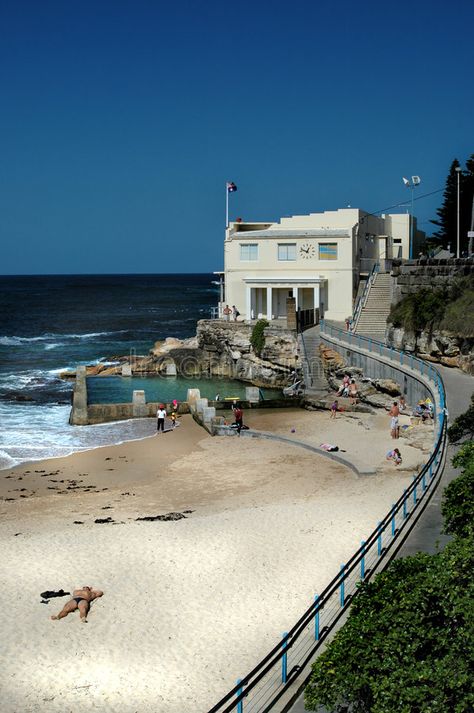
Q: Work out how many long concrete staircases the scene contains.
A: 2